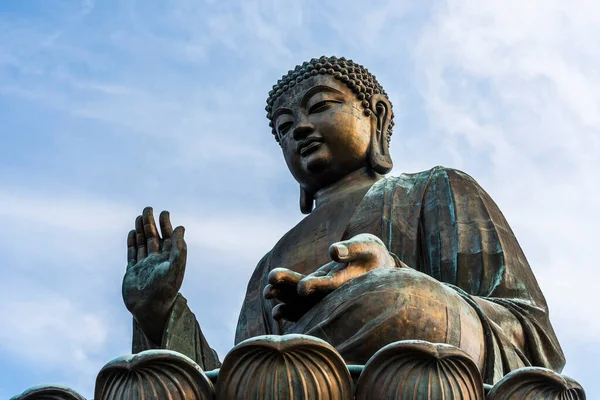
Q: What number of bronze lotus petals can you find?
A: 5